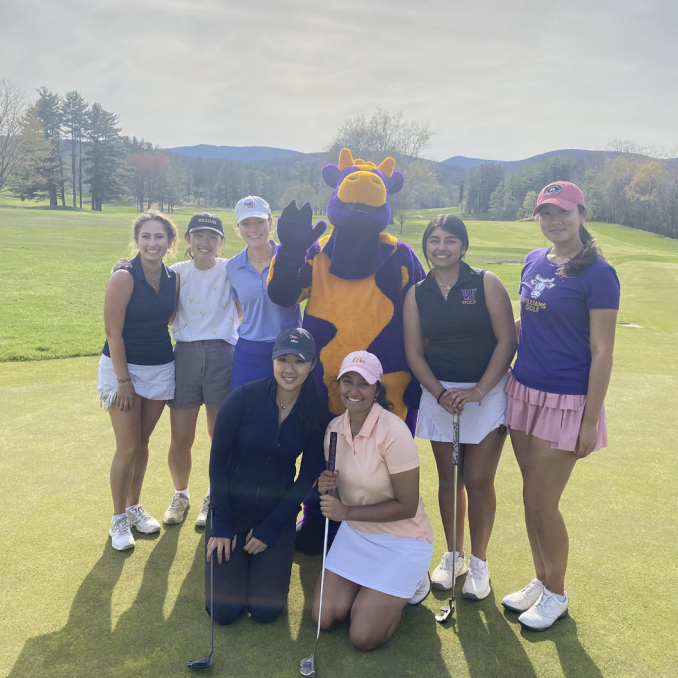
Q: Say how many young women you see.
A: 7